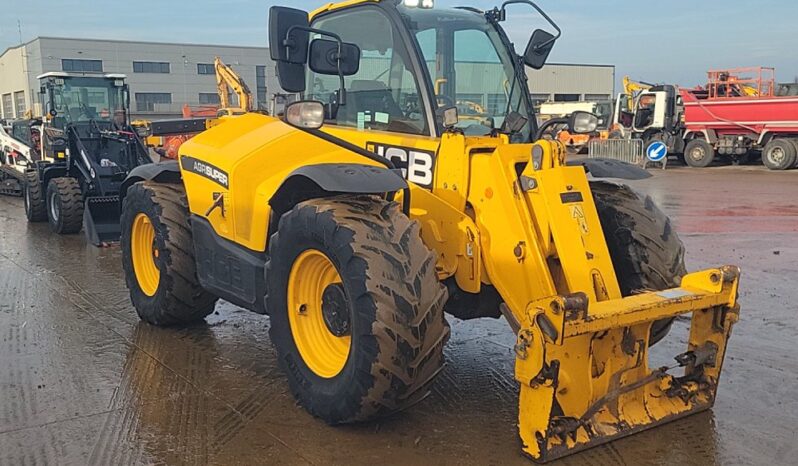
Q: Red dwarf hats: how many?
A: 0